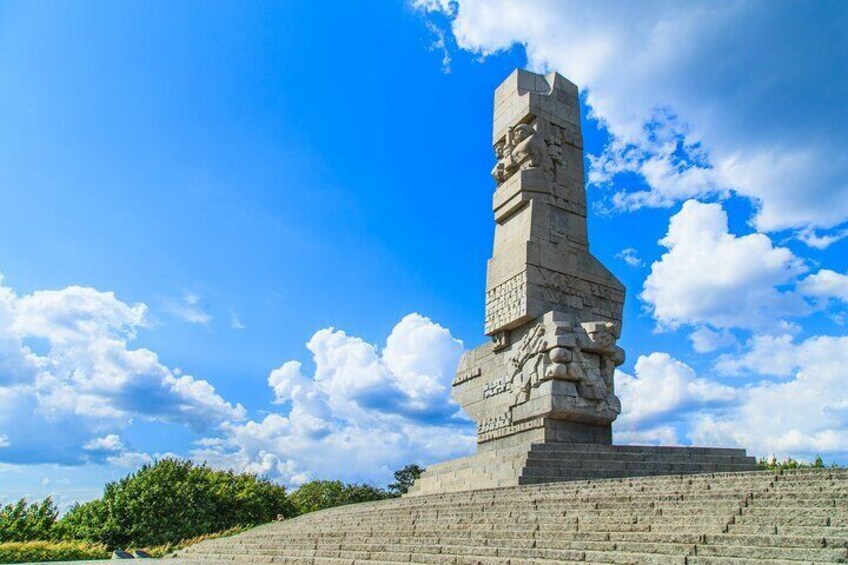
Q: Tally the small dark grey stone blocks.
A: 2